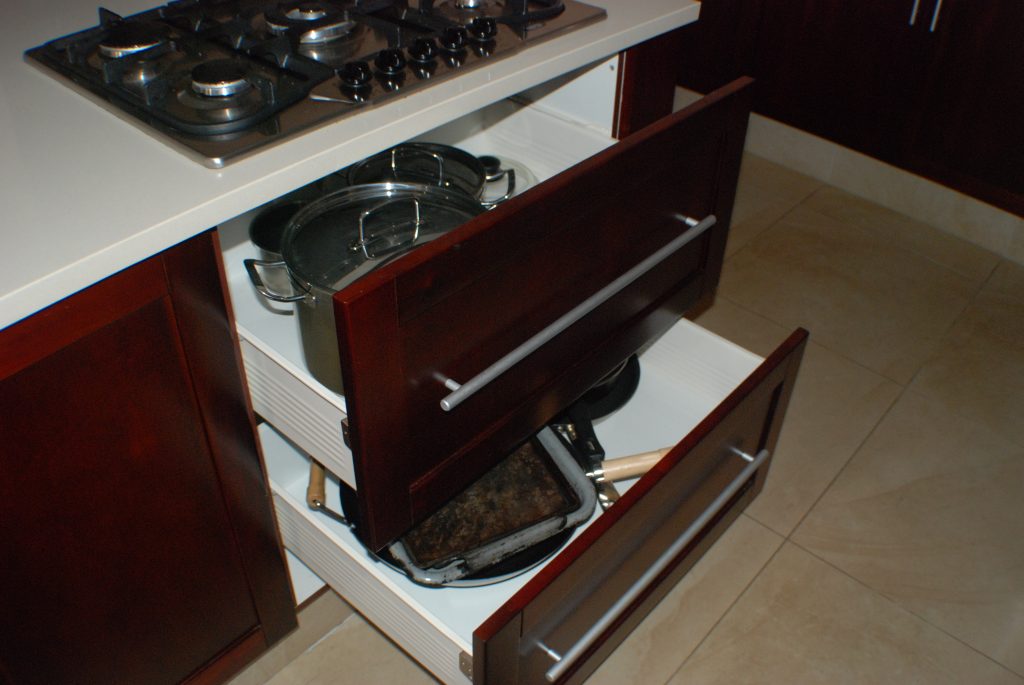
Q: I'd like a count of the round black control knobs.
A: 5